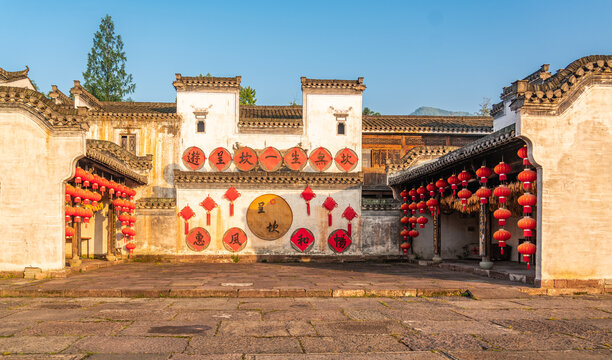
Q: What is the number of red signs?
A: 11